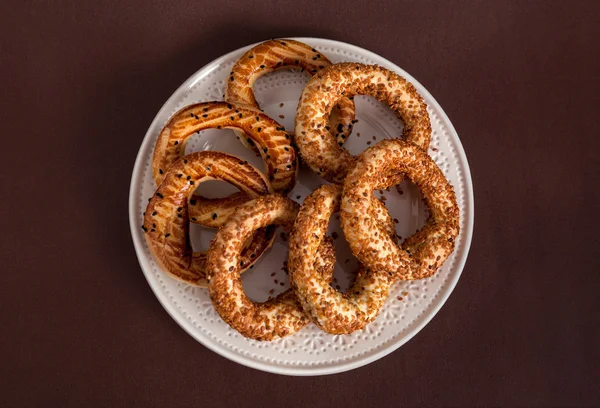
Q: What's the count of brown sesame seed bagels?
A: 4